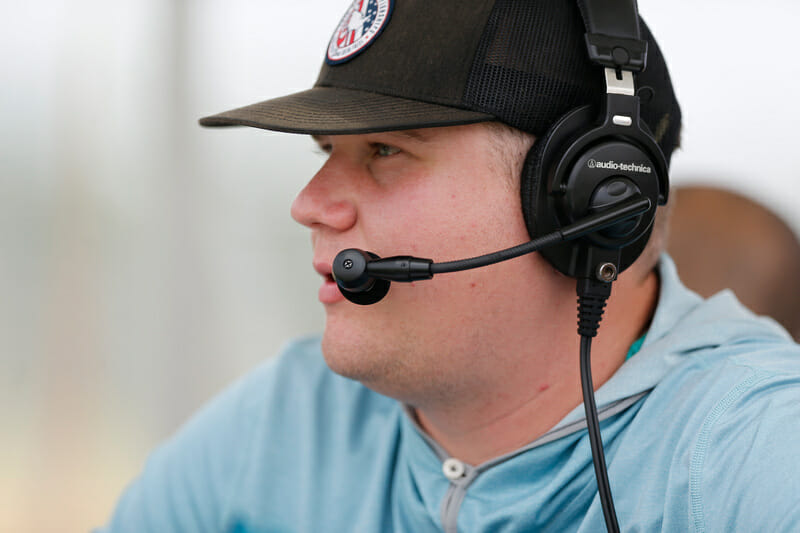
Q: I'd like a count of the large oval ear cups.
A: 1